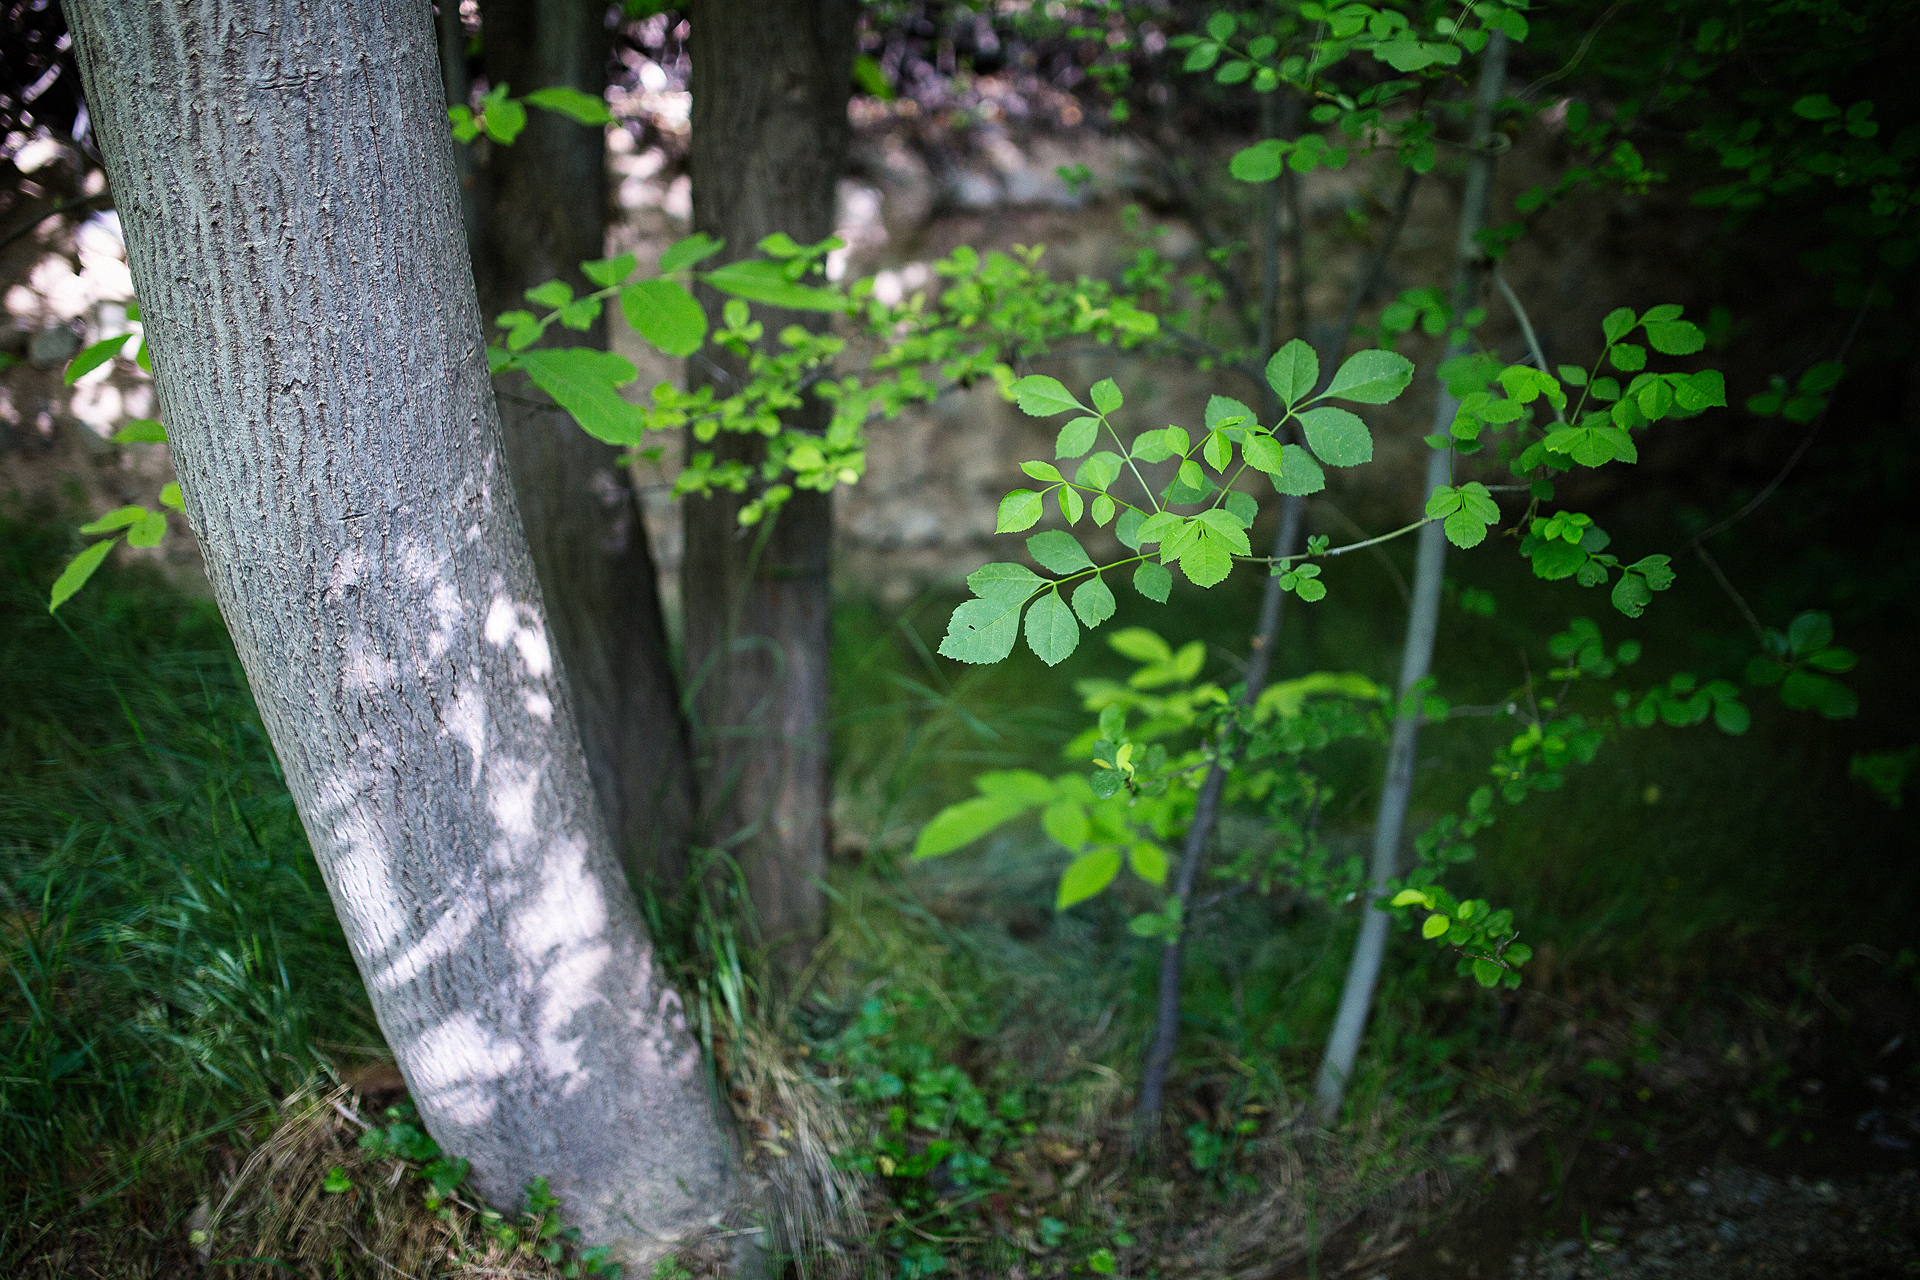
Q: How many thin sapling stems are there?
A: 2